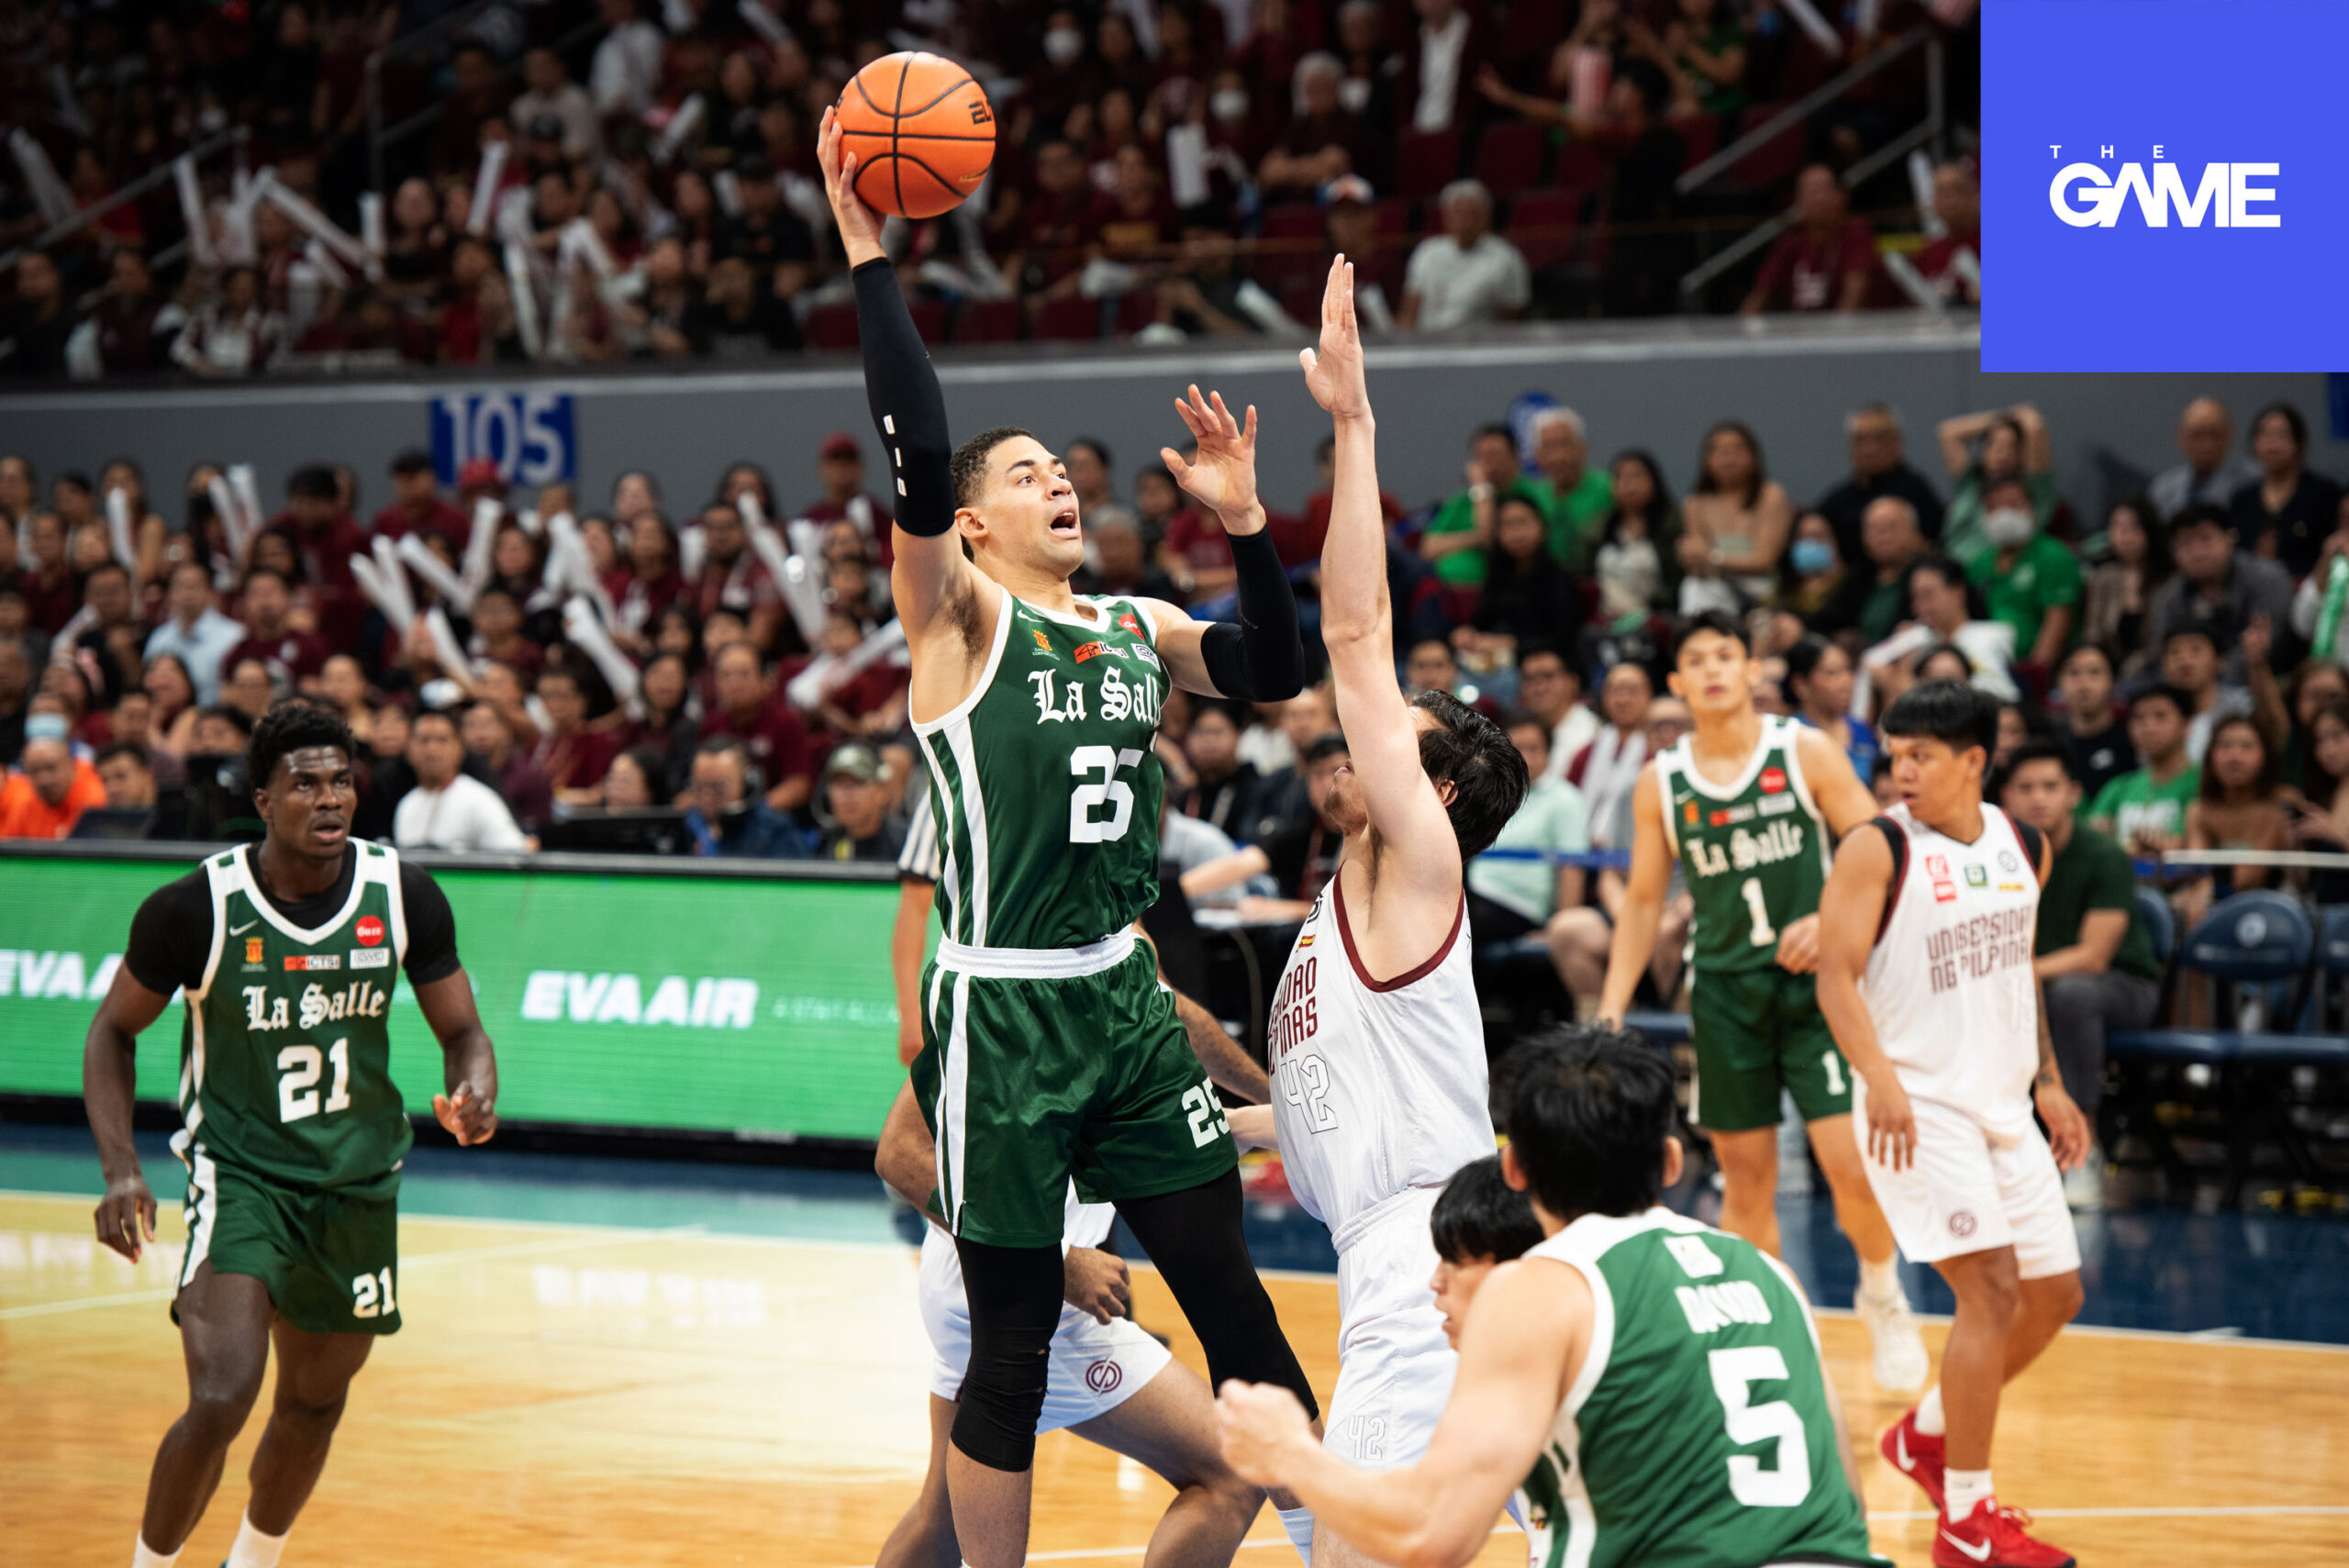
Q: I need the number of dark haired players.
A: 7